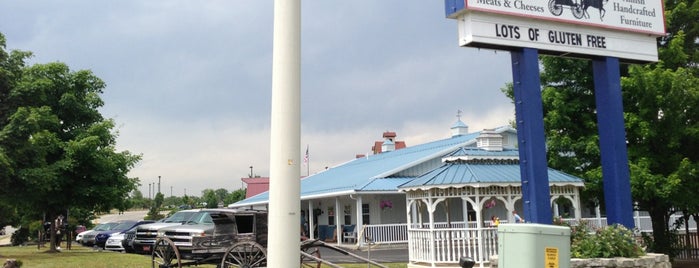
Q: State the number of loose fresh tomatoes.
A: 0